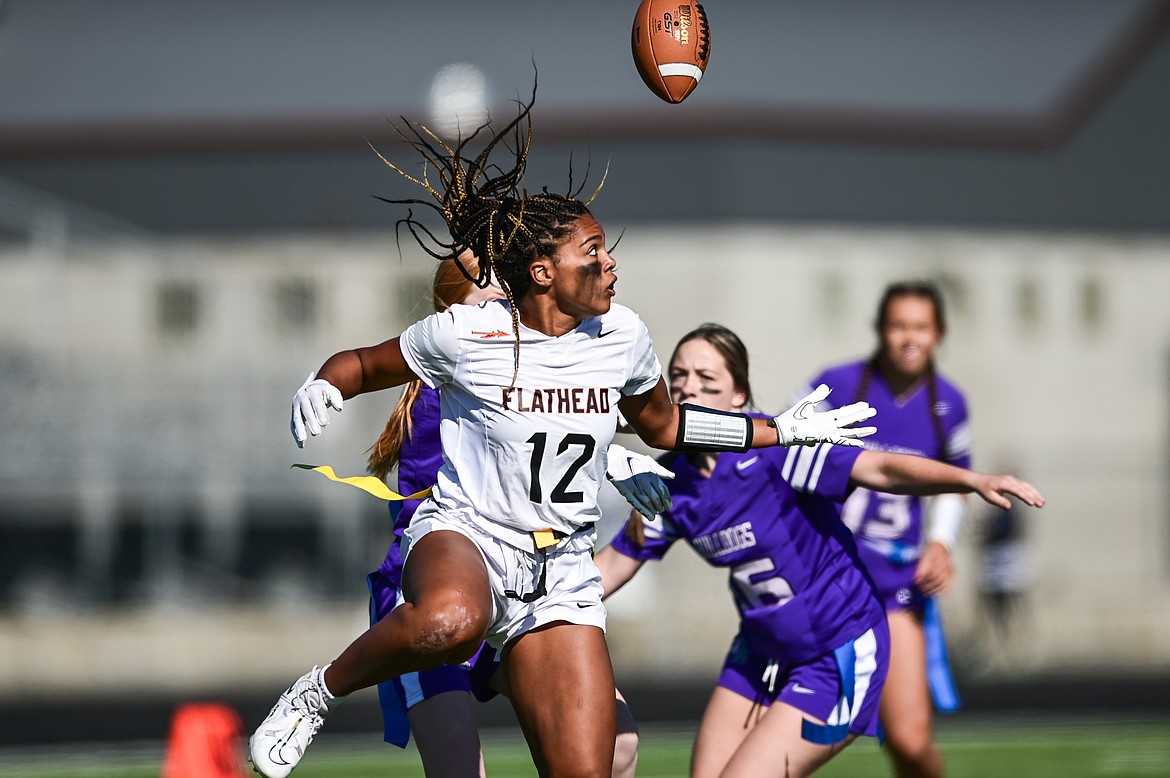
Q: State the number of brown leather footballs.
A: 1